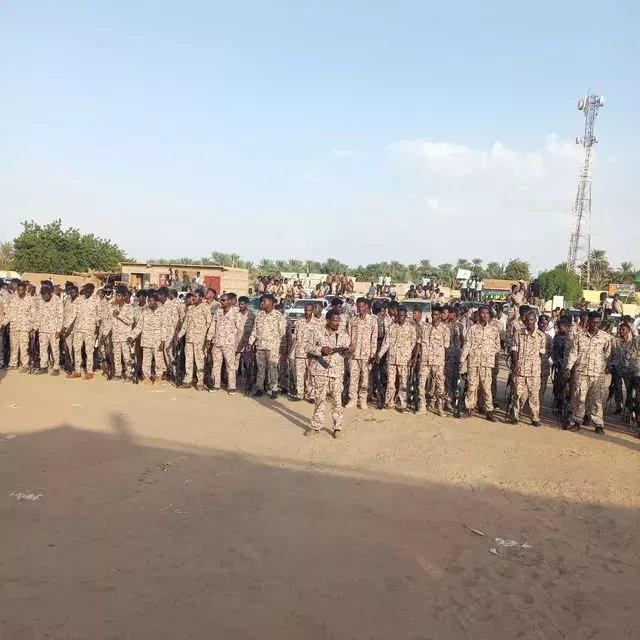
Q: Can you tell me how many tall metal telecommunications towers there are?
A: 1